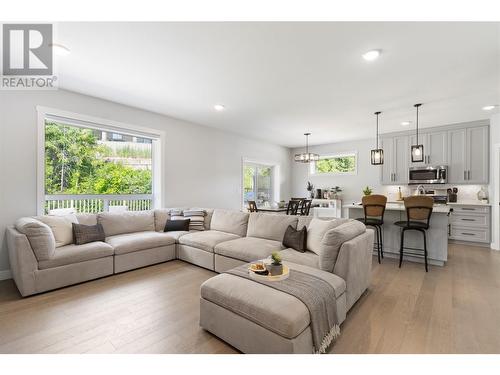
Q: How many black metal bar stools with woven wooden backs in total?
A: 2